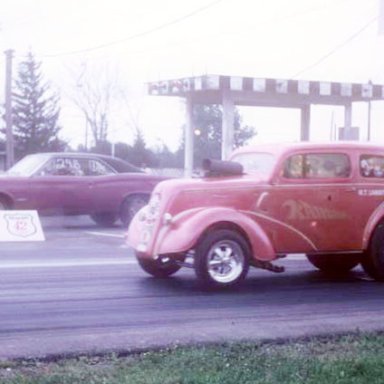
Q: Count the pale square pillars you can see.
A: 4